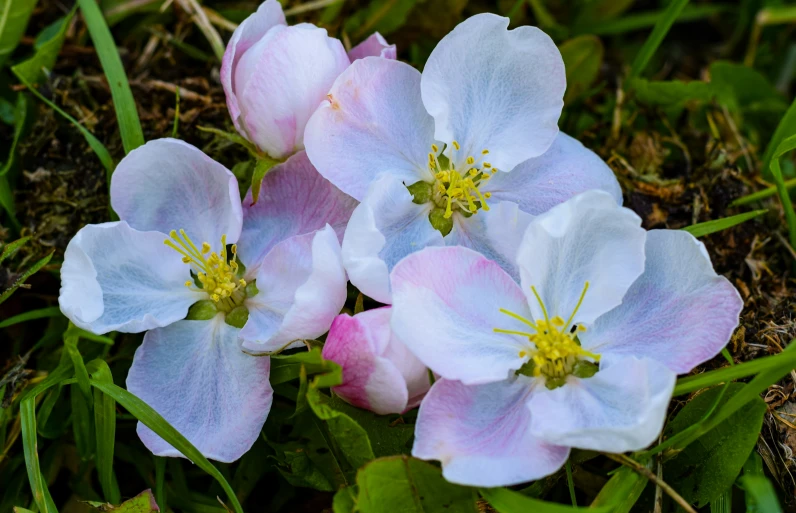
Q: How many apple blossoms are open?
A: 3